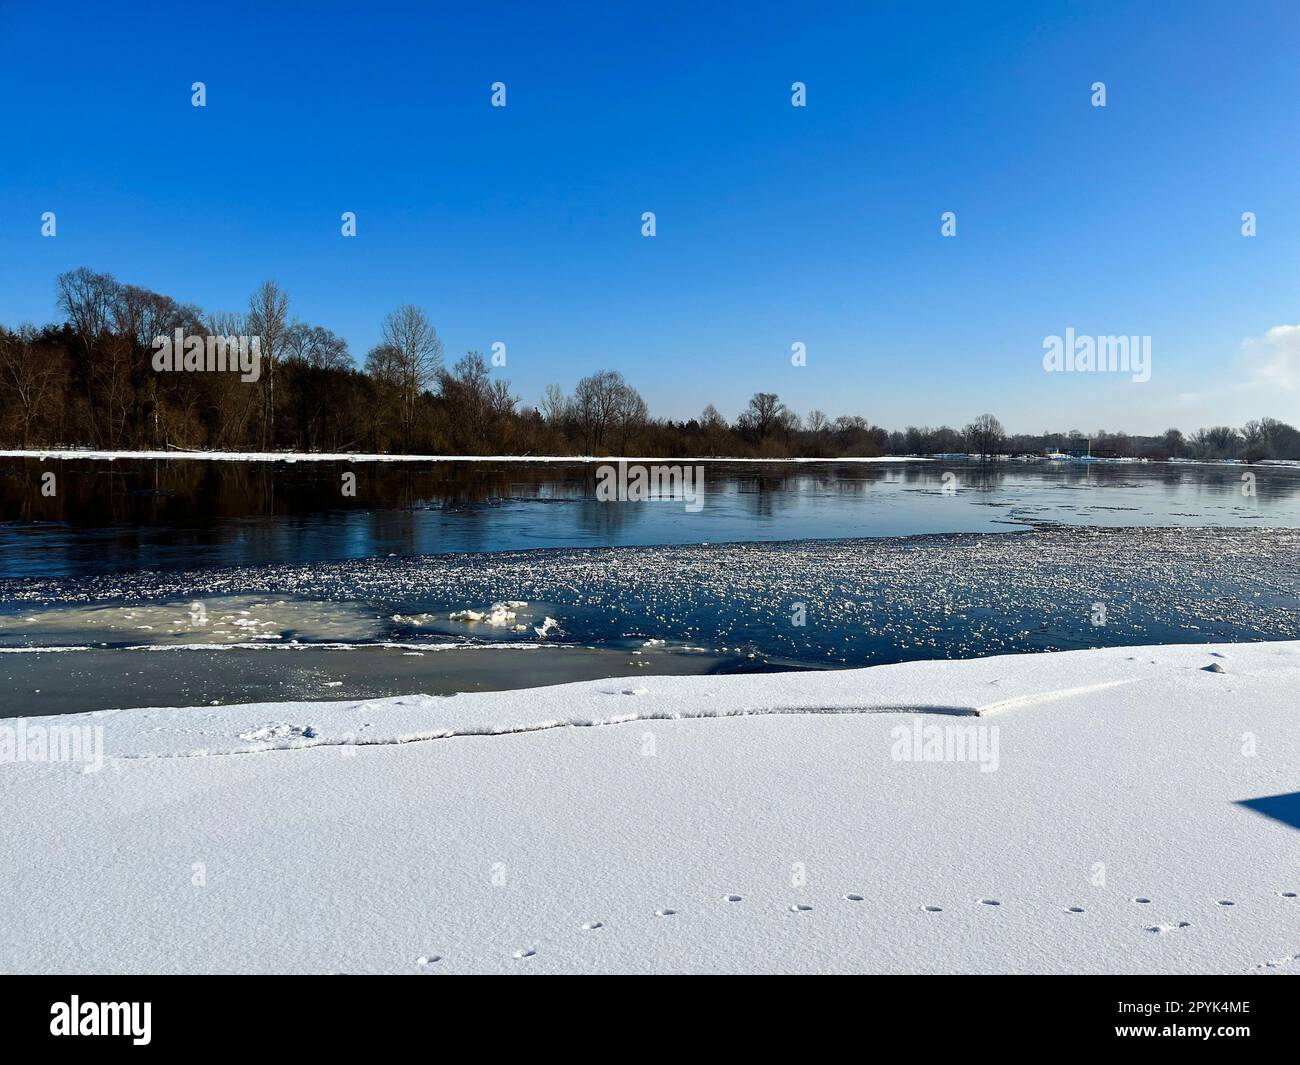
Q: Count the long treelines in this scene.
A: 1